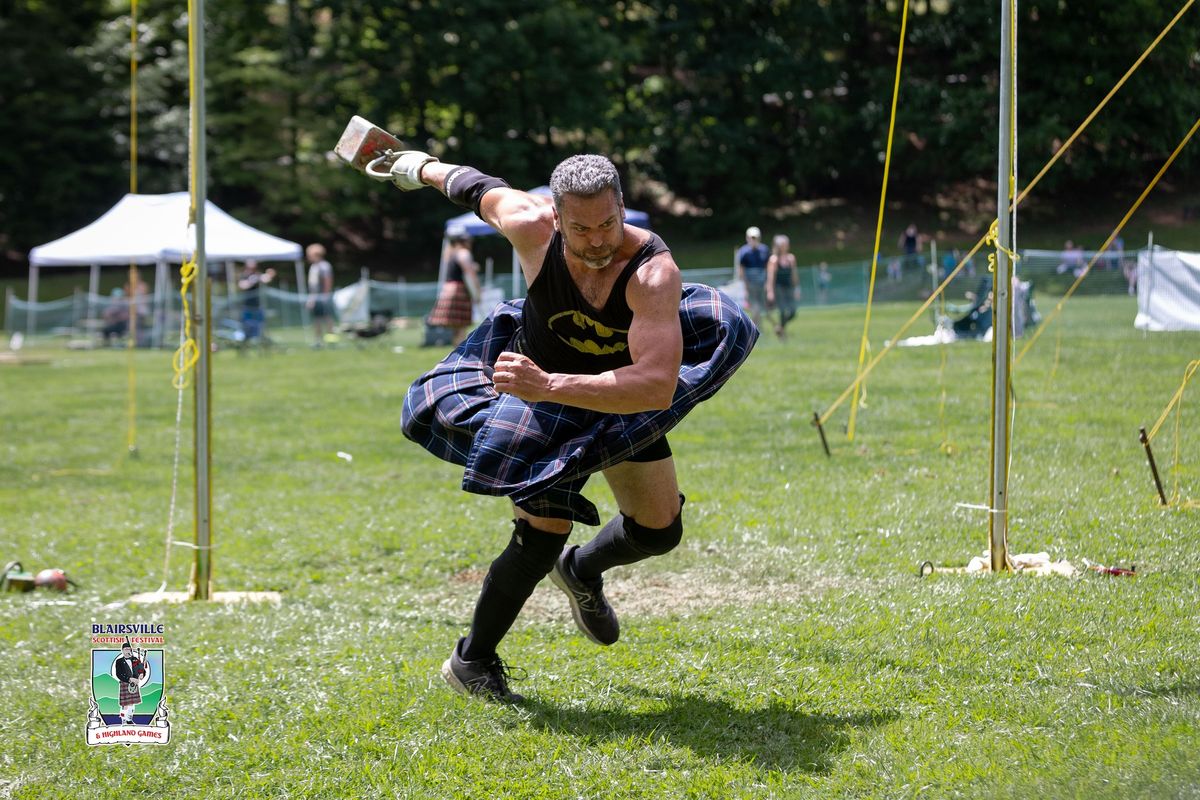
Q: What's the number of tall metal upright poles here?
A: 2